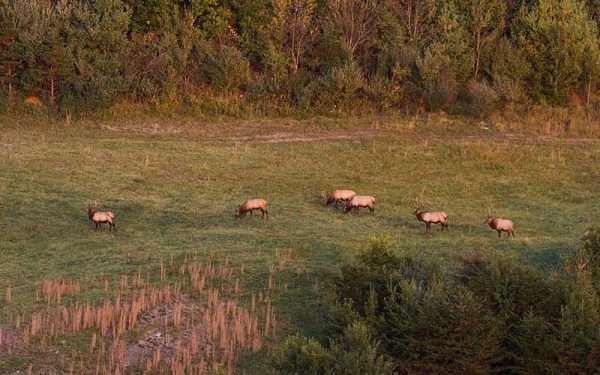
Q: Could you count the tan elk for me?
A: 6